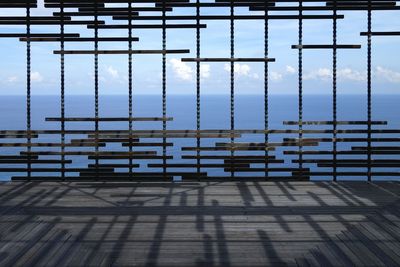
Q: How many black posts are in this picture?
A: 11